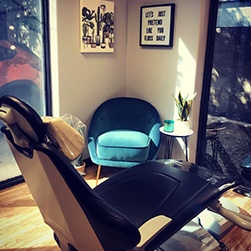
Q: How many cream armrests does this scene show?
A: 1